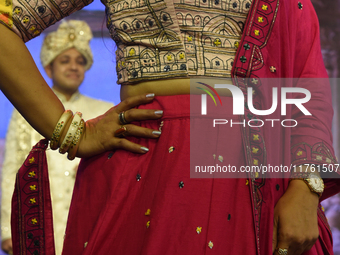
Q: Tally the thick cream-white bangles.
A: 3